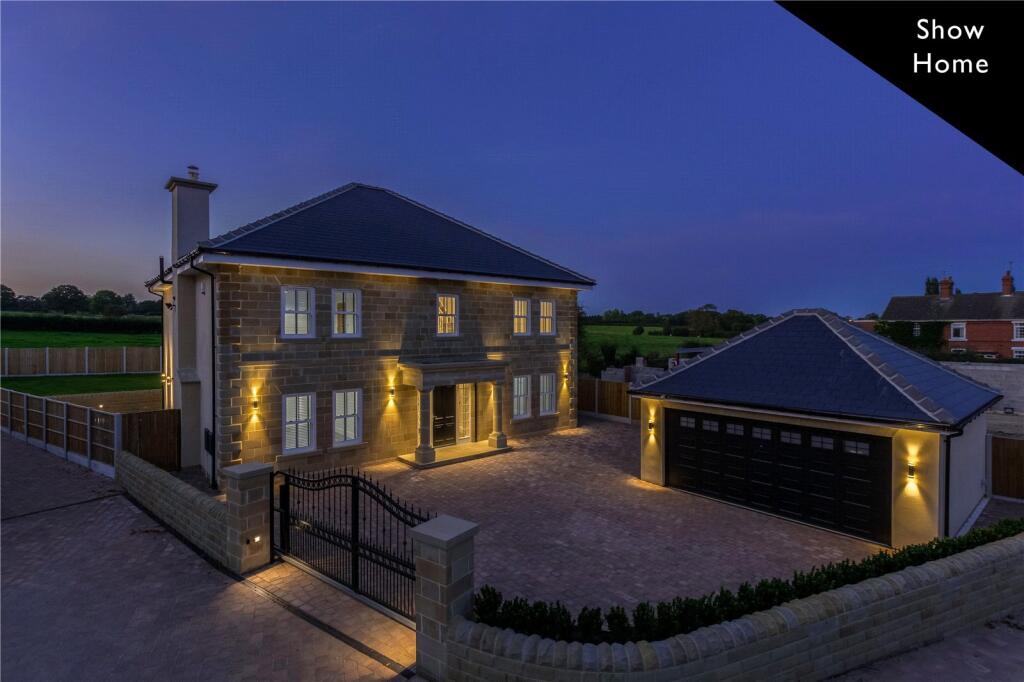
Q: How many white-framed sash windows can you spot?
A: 9